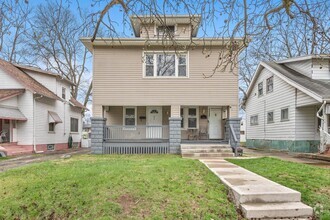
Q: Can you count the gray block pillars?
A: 3